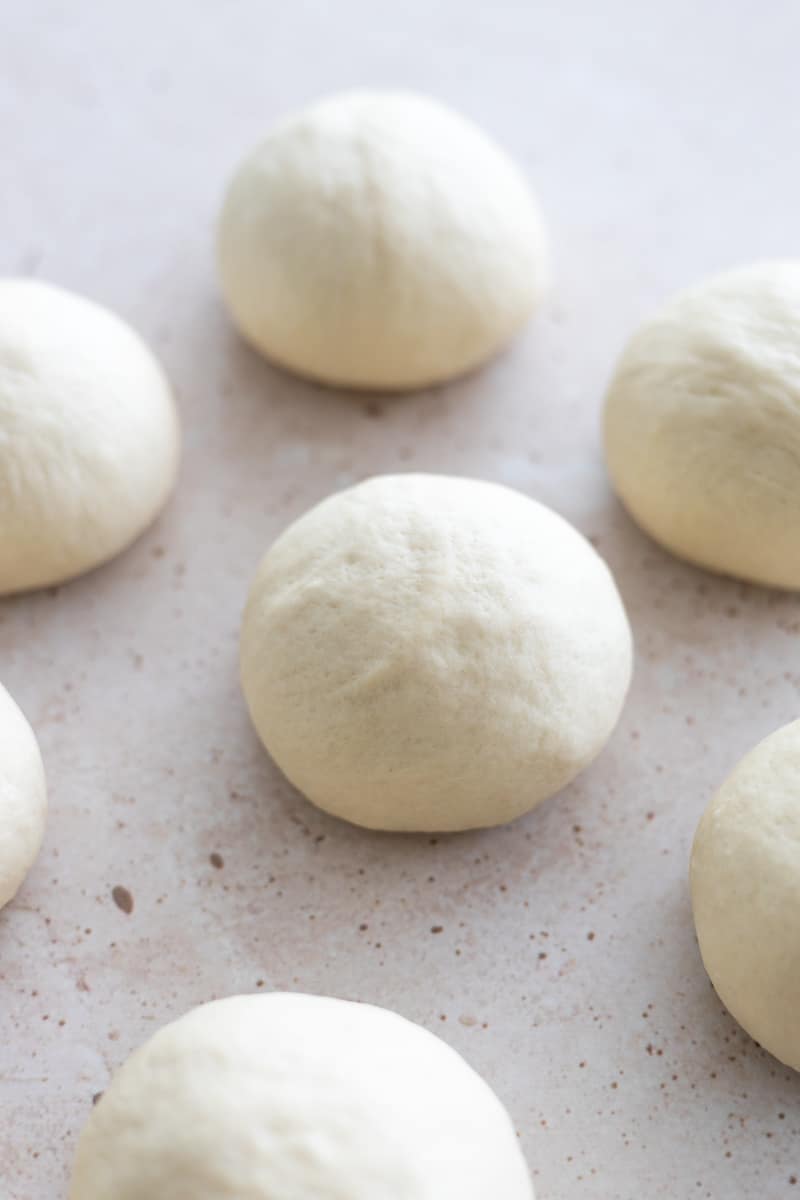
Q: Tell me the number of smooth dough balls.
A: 7